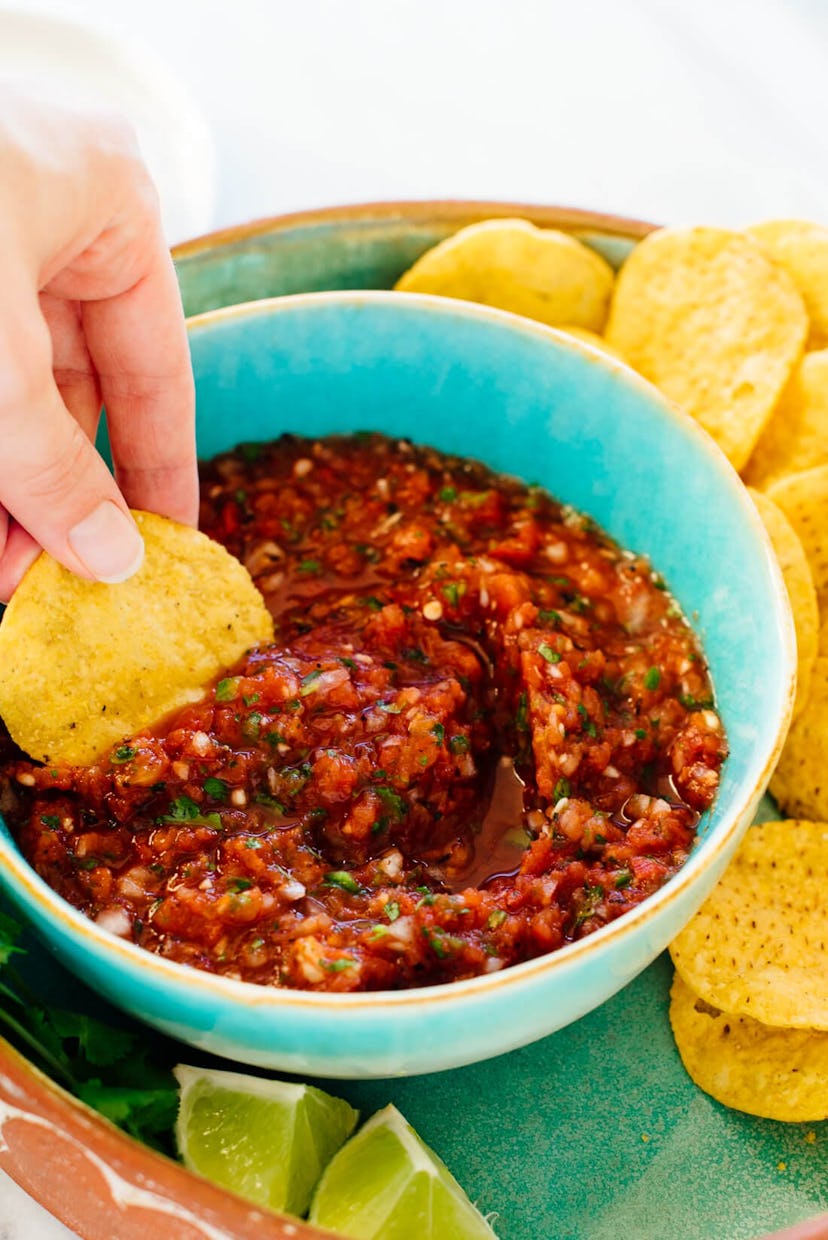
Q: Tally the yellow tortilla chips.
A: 11